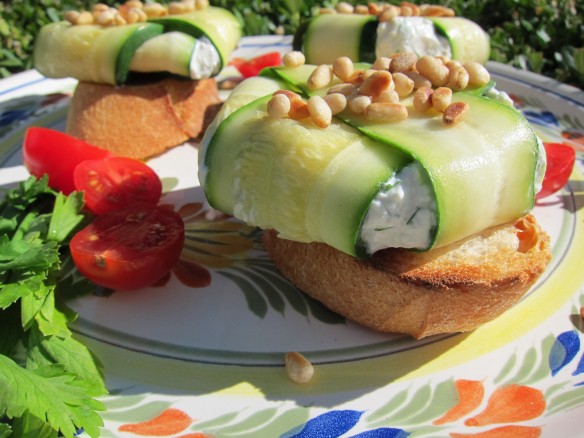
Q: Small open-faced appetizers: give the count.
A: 3